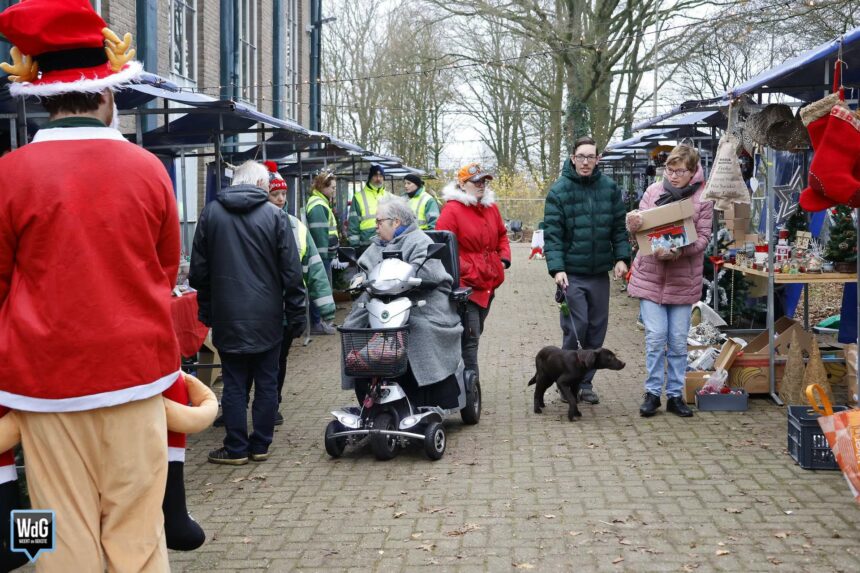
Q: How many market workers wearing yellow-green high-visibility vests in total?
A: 4